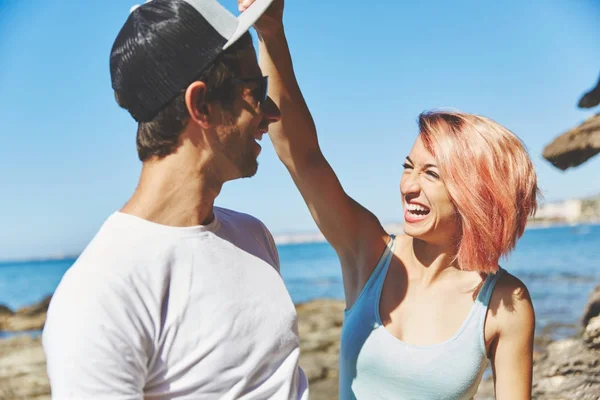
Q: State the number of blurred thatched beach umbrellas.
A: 0